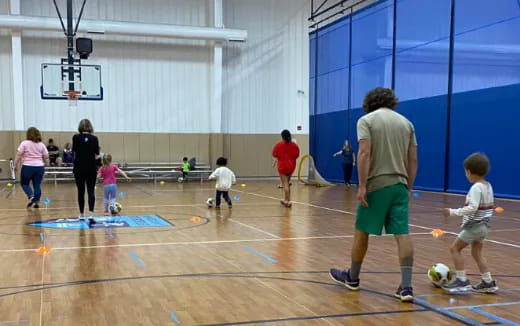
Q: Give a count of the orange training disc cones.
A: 4